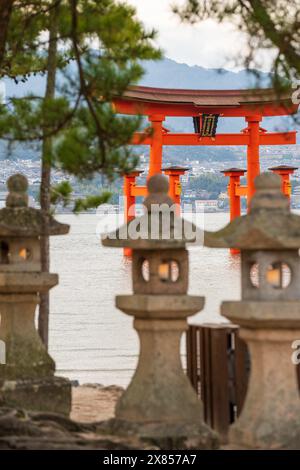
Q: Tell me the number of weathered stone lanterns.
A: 3